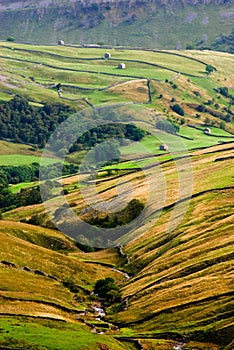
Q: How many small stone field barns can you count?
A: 5